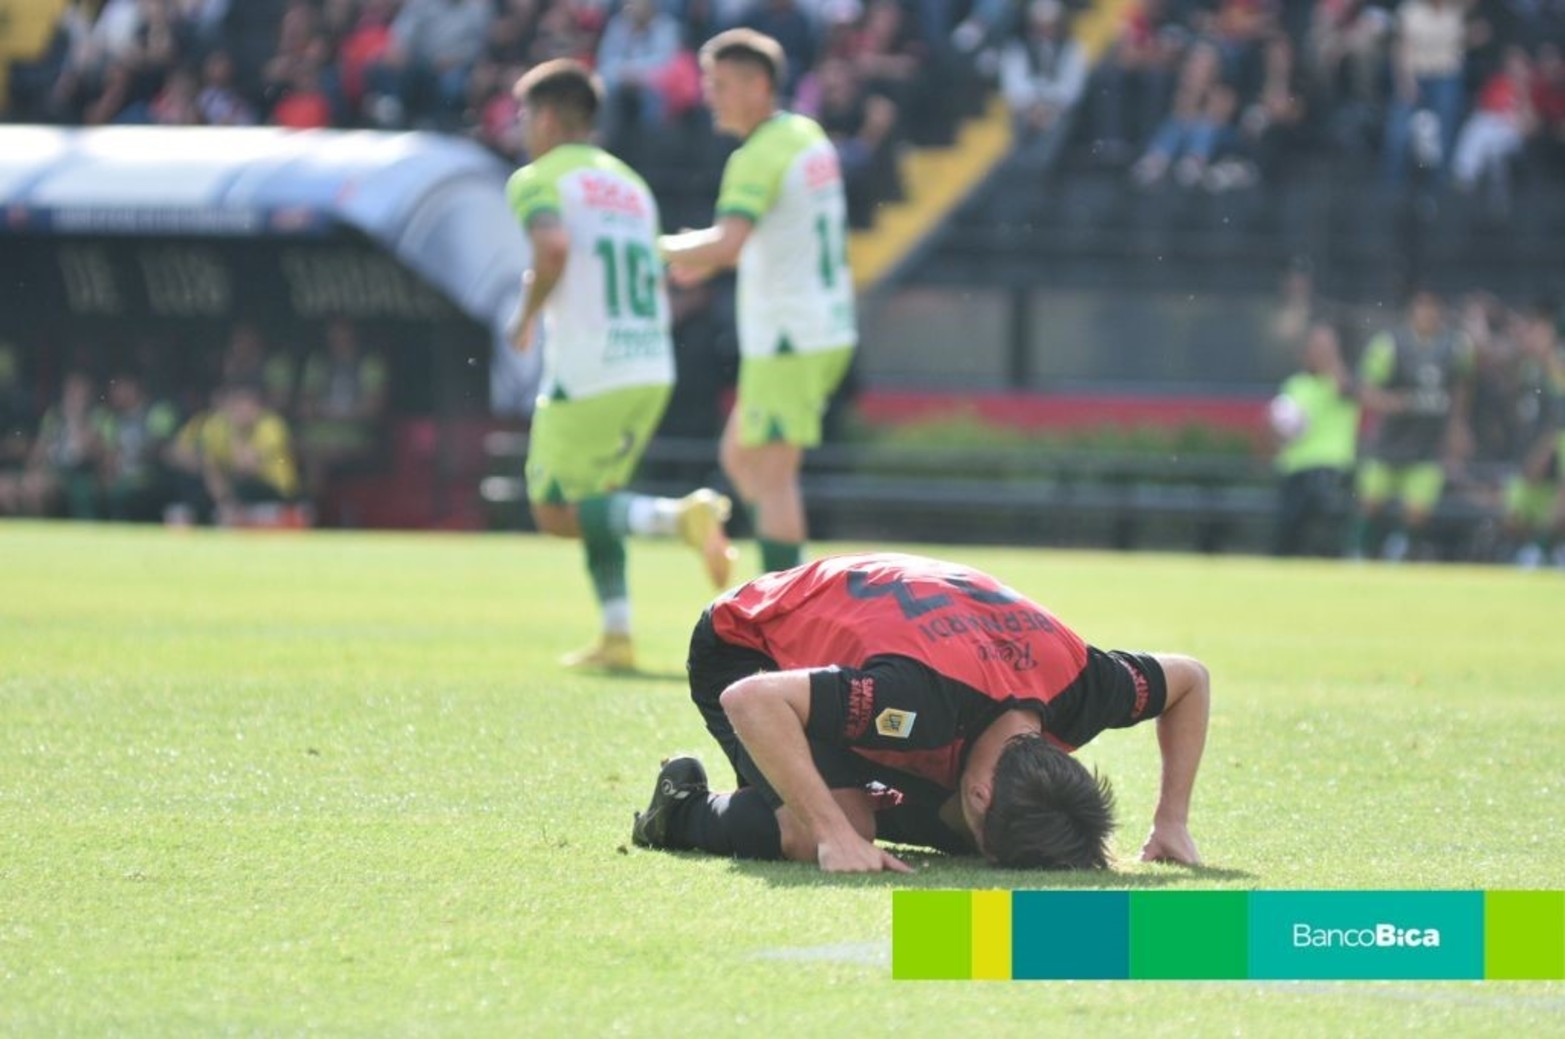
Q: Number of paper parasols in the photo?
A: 0